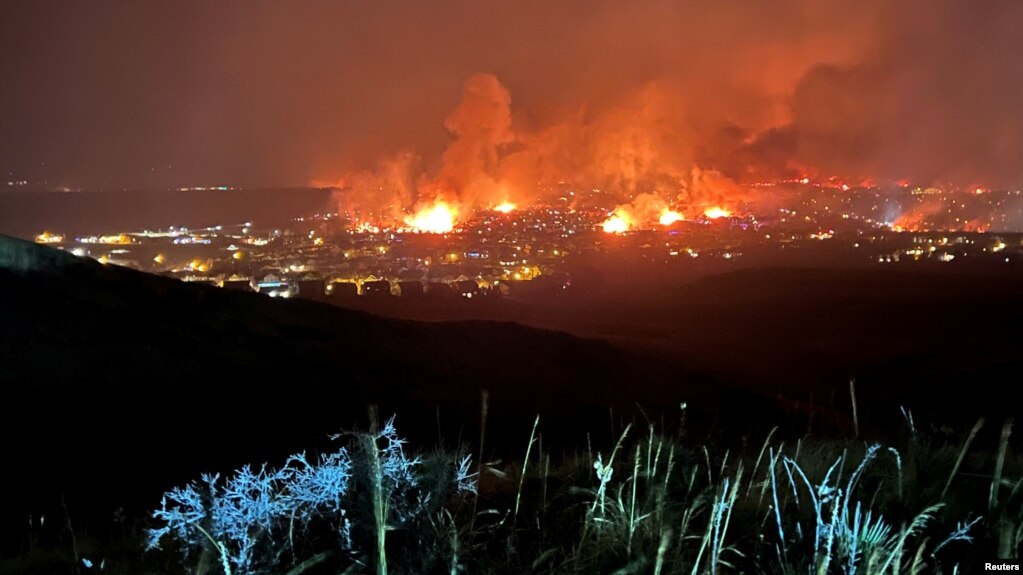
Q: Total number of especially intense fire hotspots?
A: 5